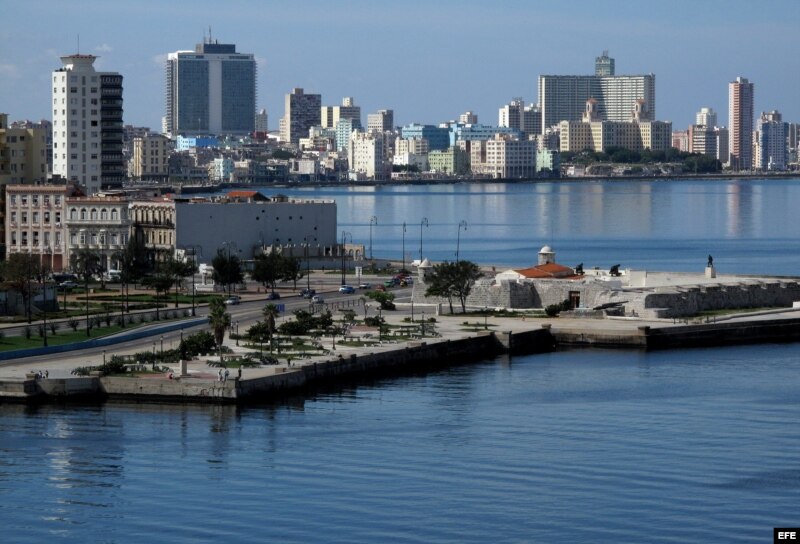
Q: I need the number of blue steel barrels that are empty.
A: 0